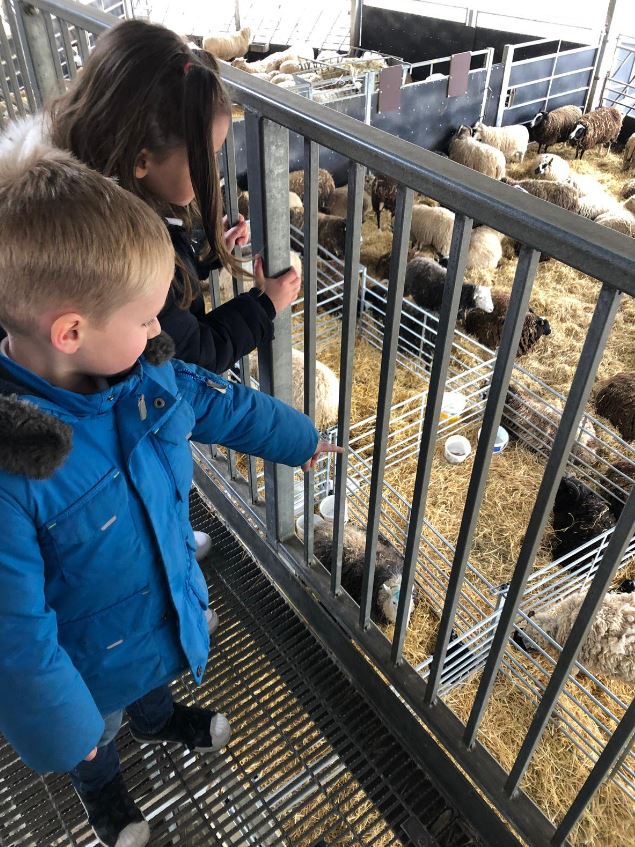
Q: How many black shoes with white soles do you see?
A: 2